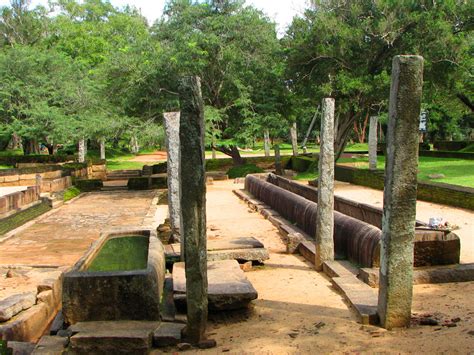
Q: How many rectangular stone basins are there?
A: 2